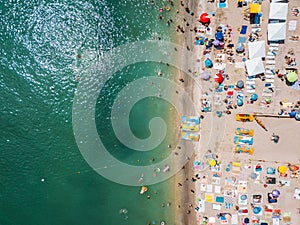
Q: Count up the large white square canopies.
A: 4